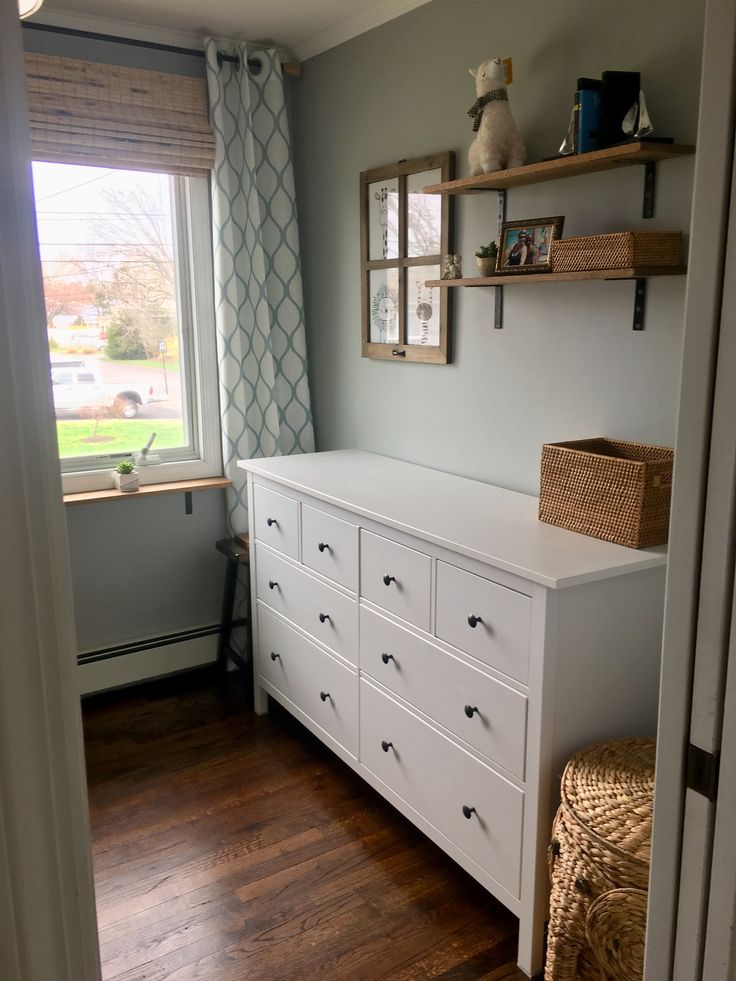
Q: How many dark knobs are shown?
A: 12